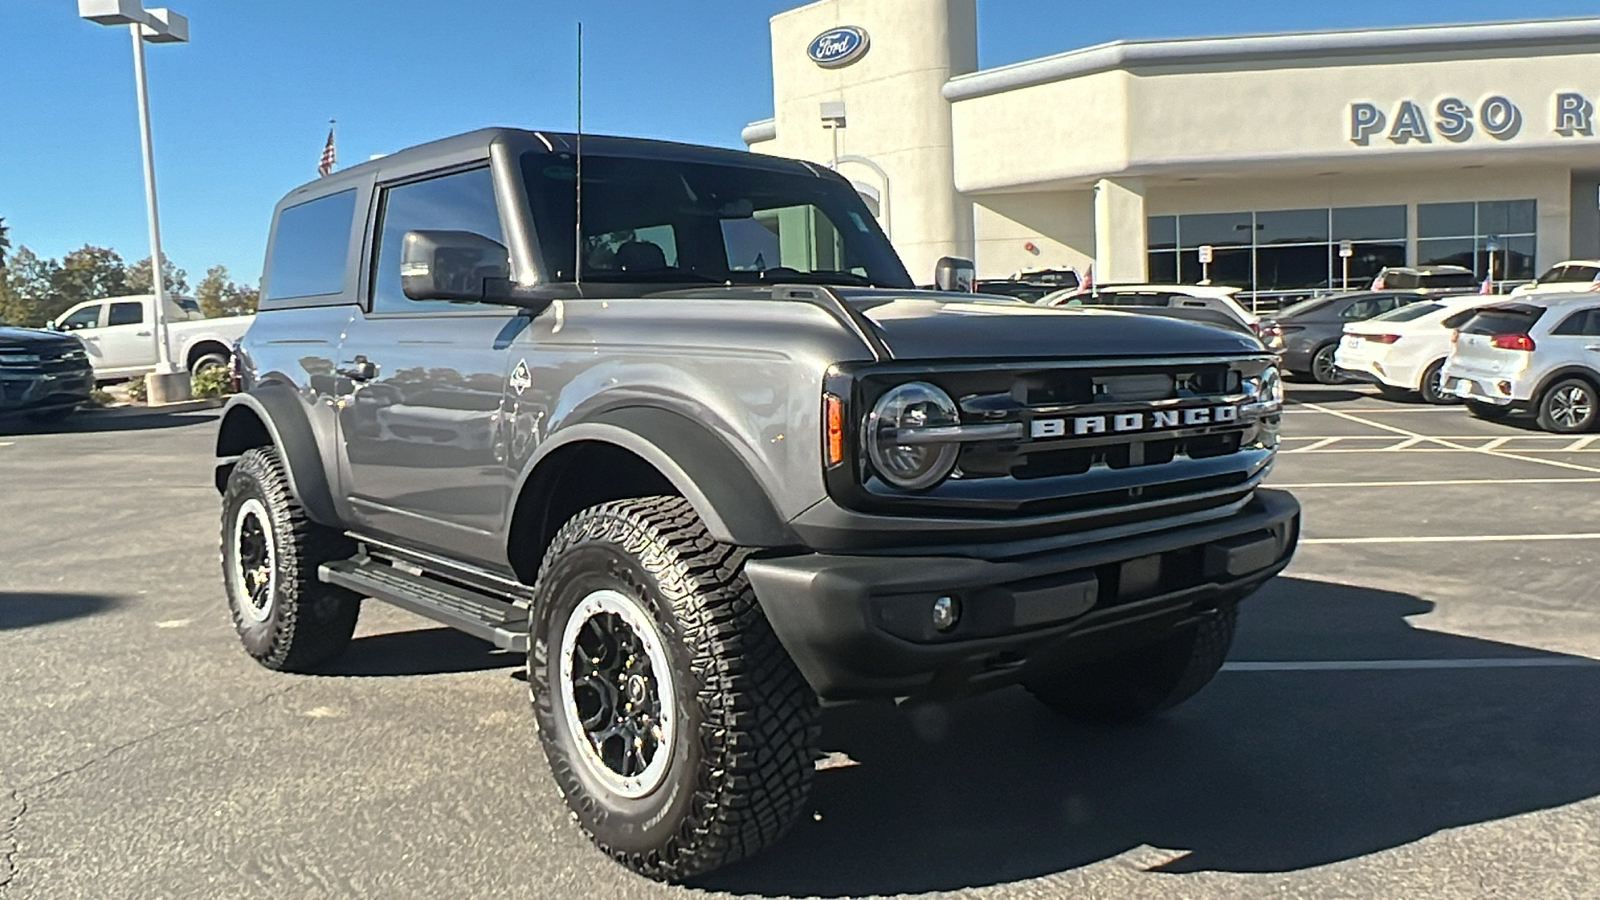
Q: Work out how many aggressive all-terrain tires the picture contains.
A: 3